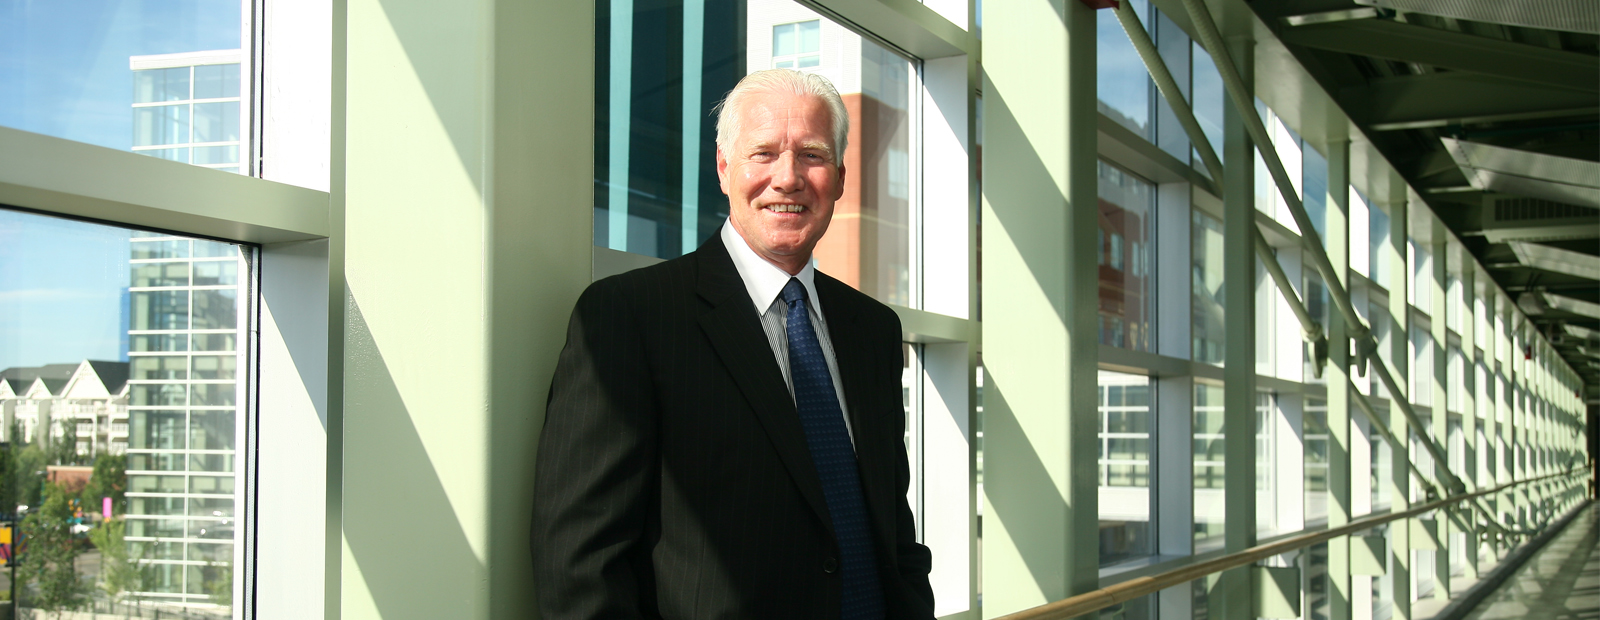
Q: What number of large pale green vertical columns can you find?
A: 2